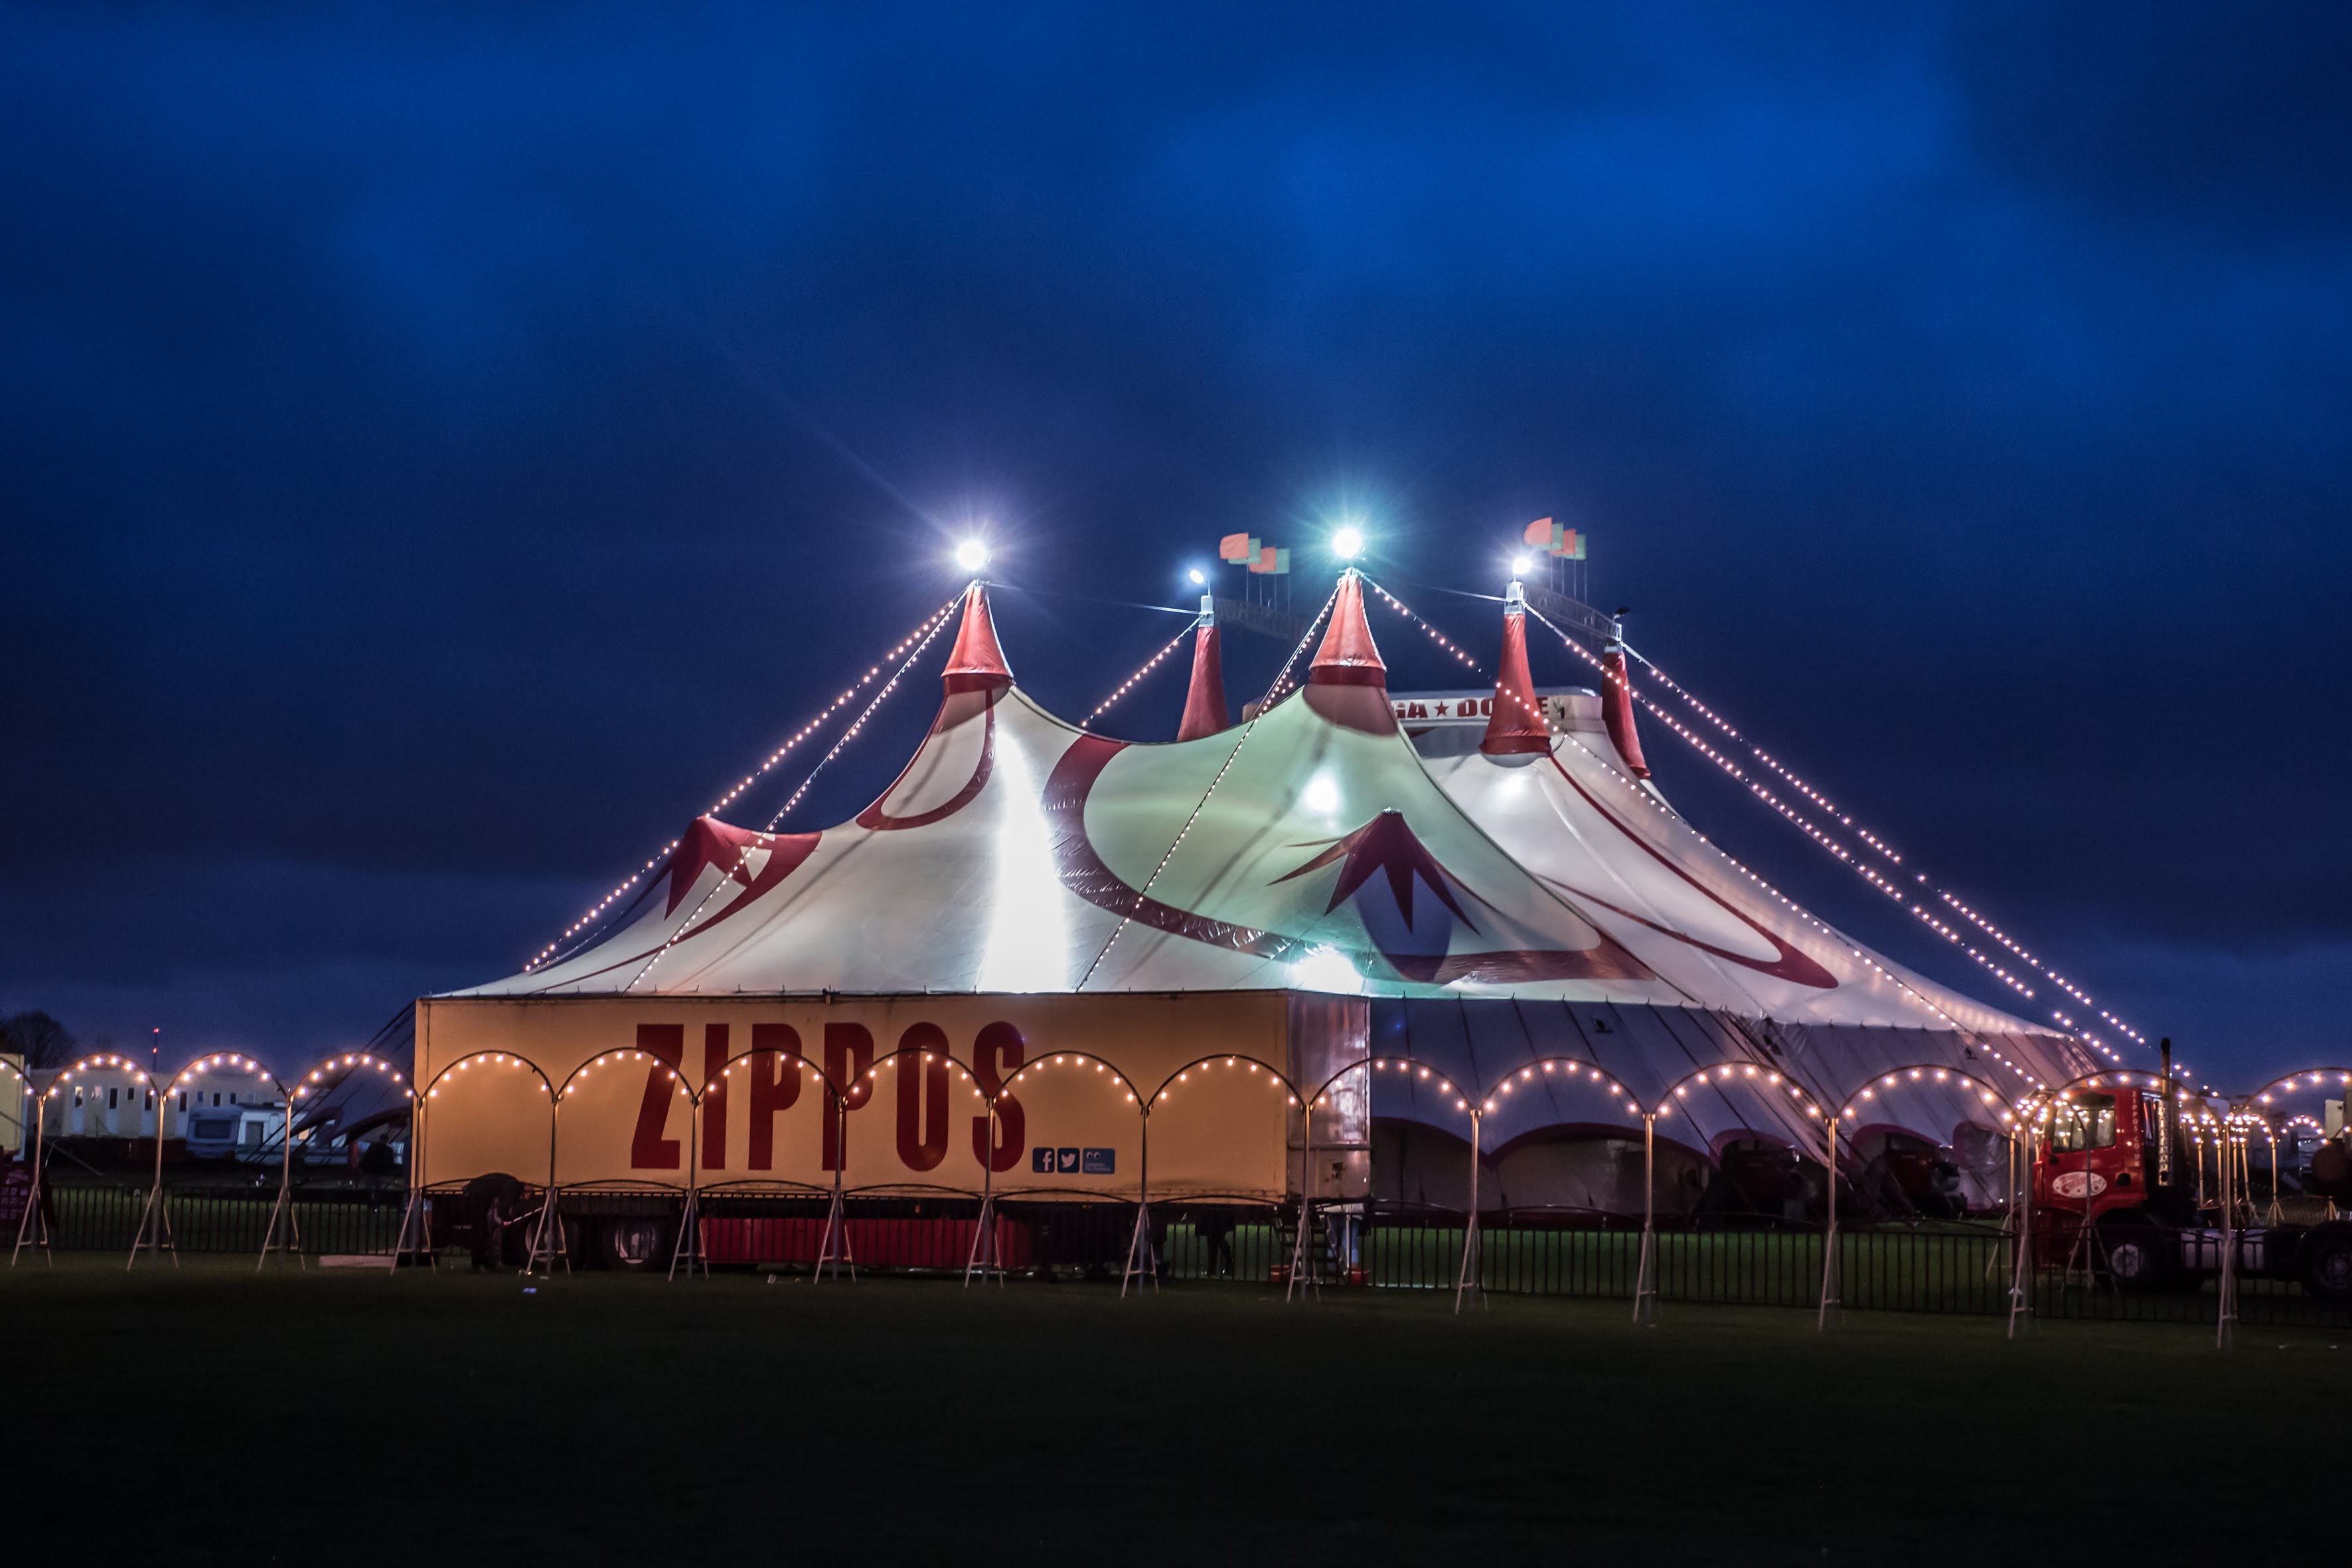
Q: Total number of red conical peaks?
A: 5